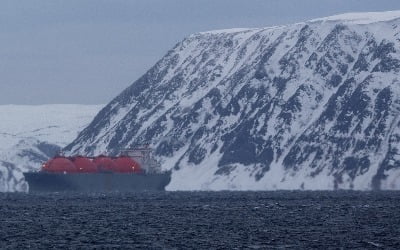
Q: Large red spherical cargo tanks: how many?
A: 4